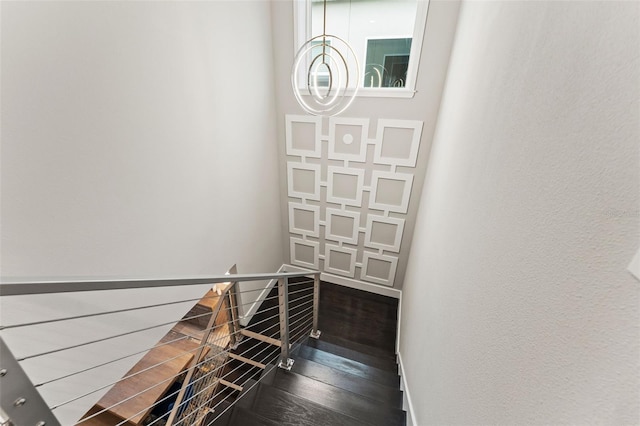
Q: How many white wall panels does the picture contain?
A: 12